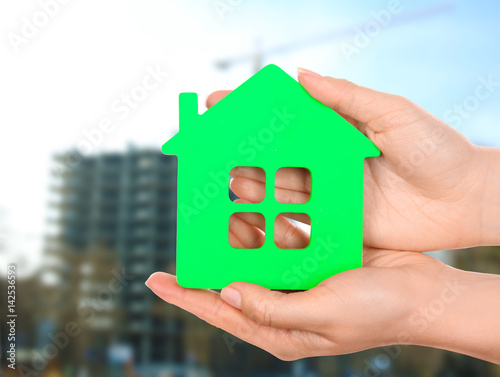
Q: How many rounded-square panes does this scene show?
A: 4